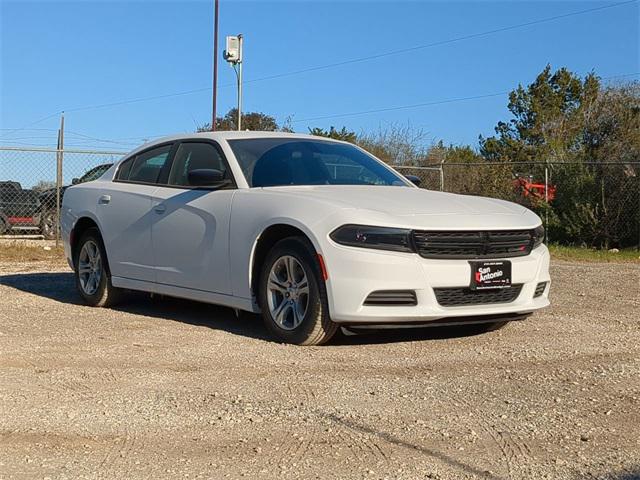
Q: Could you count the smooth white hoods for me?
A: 1